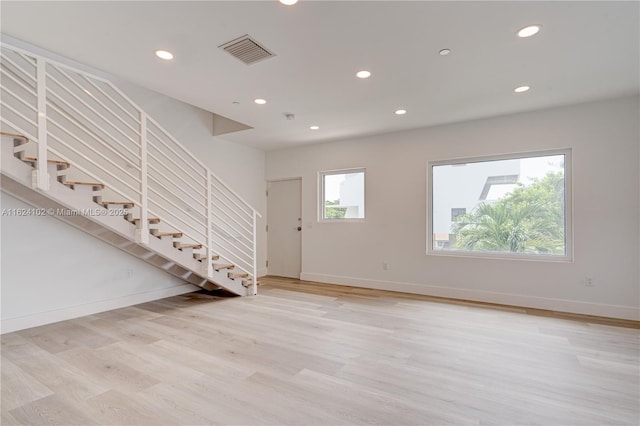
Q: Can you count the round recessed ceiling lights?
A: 8